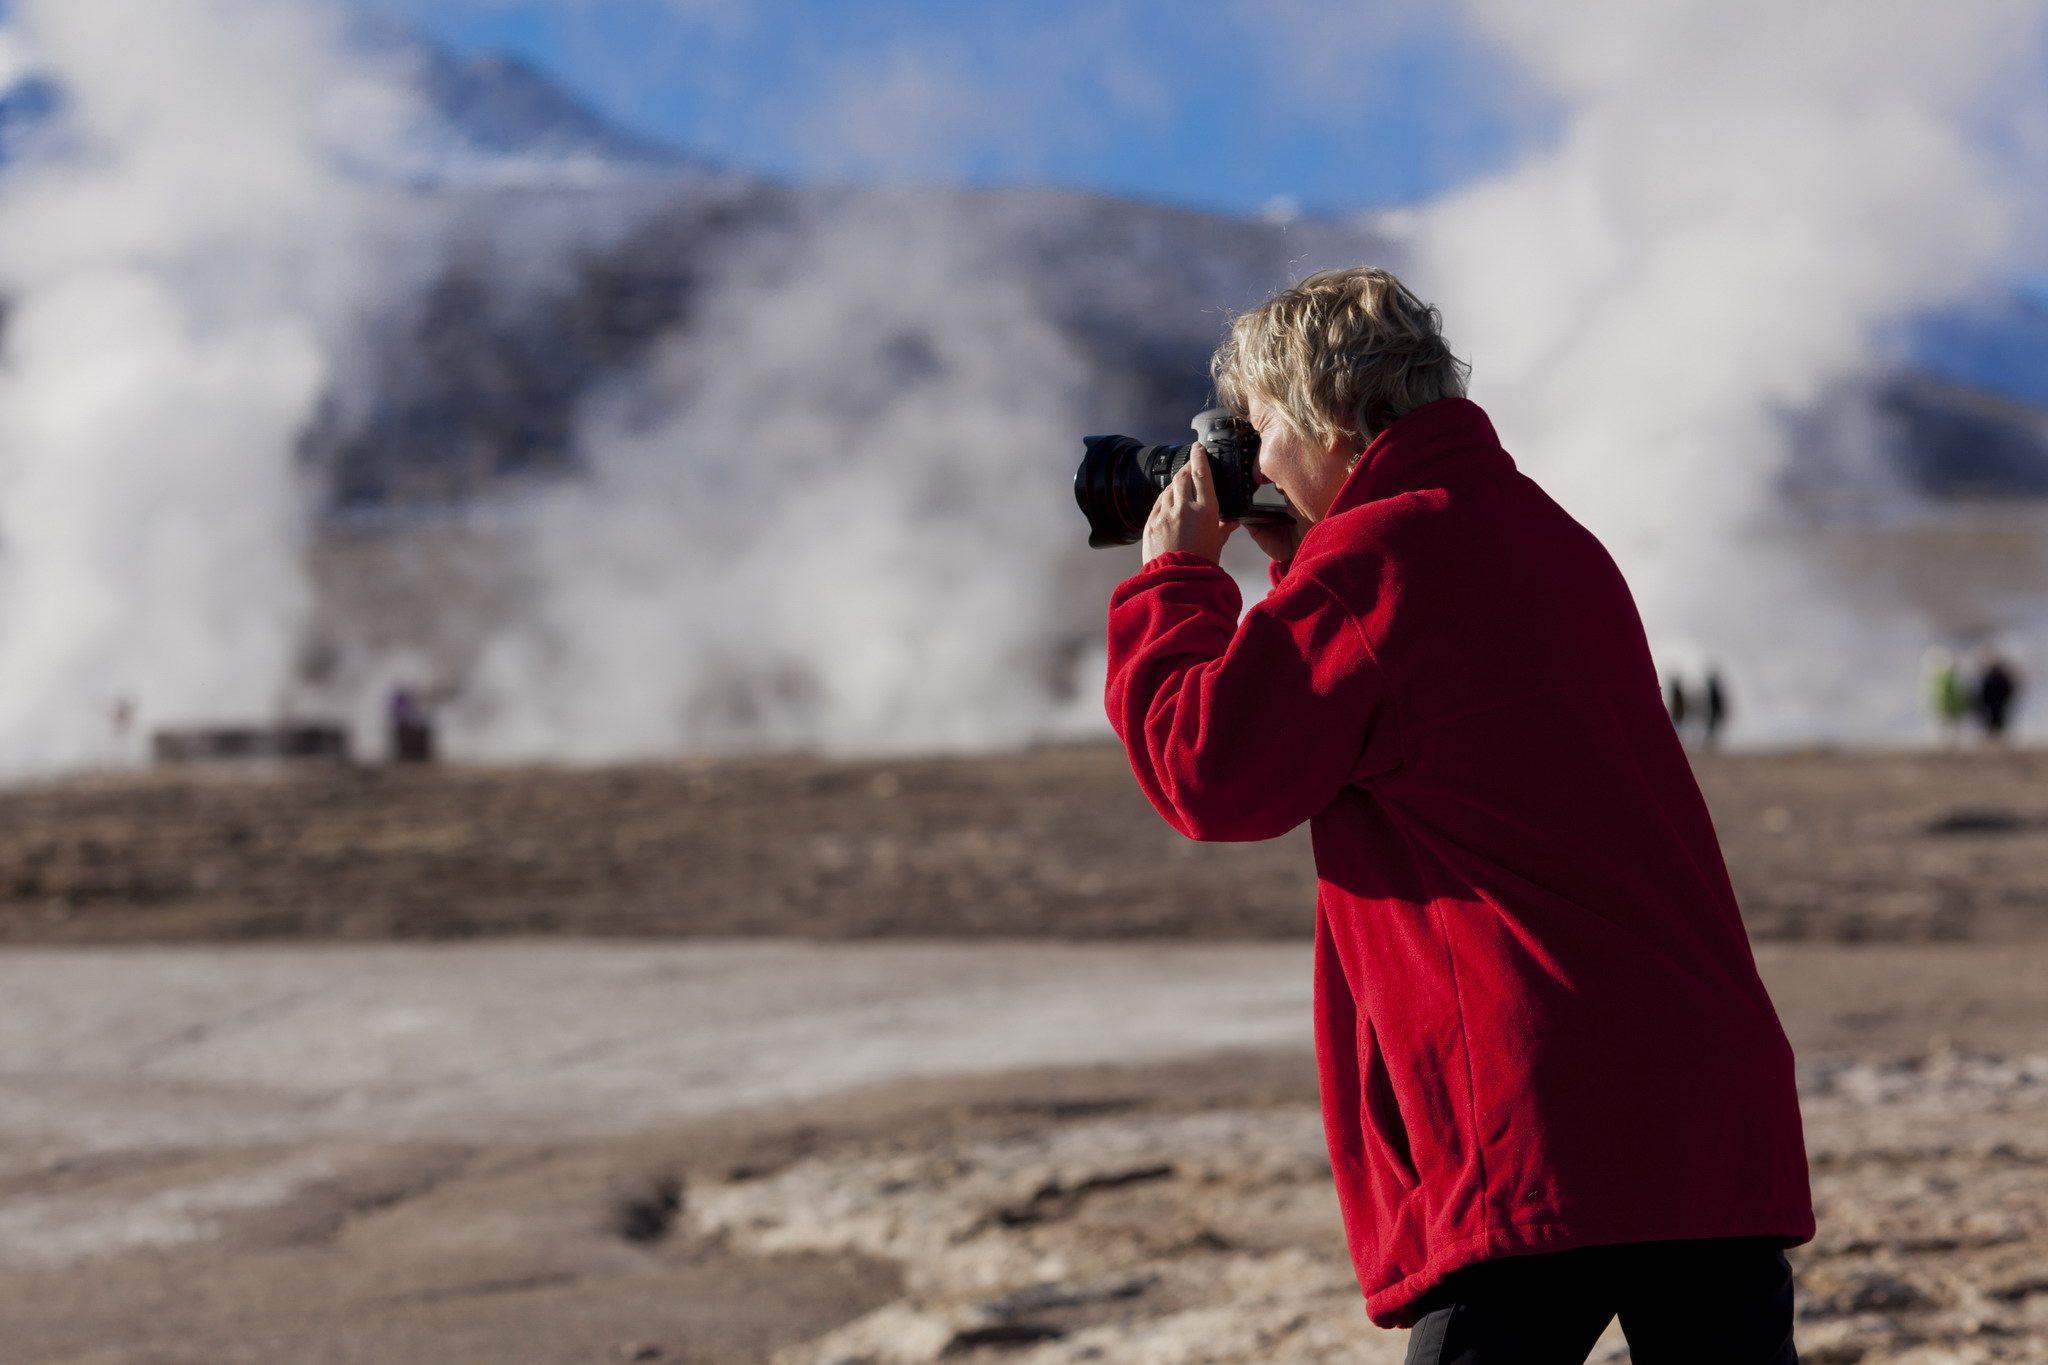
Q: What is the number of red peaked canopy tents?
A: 0